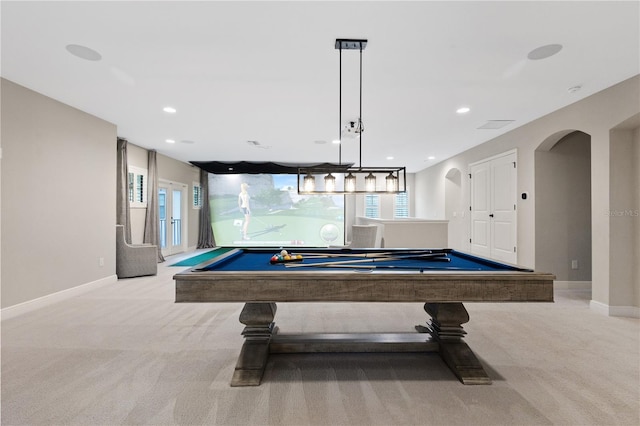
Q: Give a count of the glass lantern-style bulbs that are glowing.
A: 5